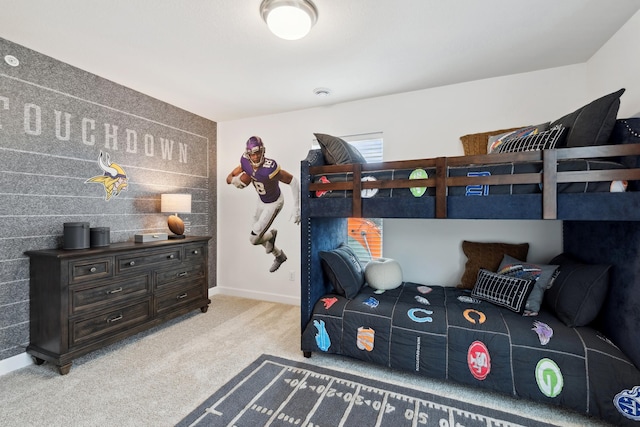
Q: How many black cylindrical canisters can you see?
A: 2